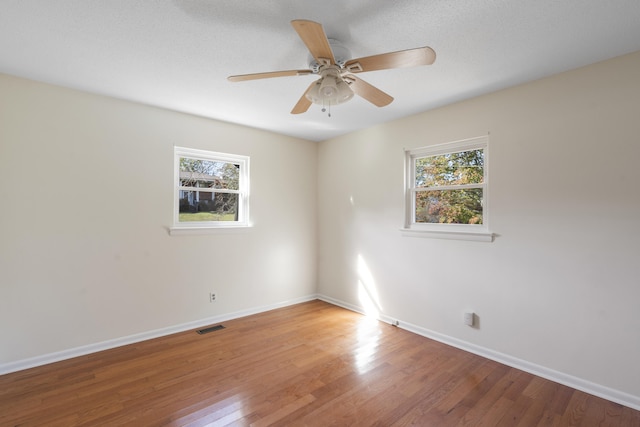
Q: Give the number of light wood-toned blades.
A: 5